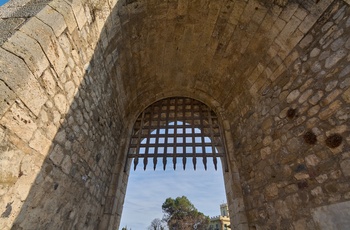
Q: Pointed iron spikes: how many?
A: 9